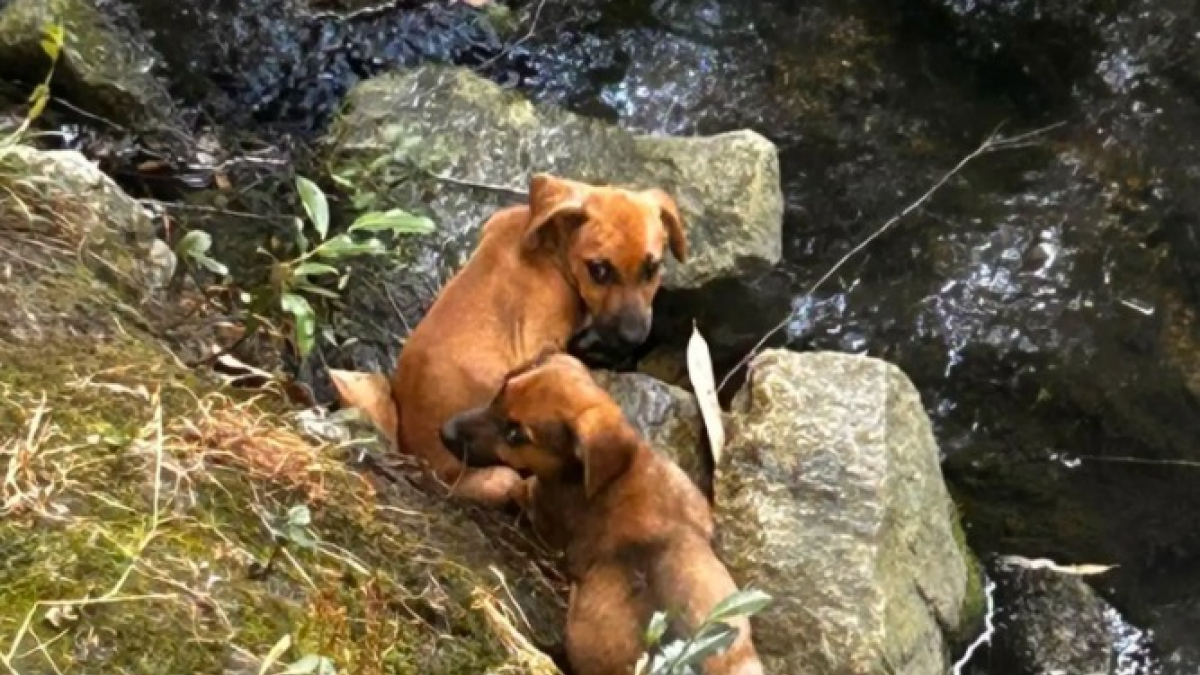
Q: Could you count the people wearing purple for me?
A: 0